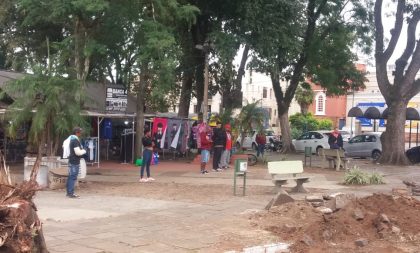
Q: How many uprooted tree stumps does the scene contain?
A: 1